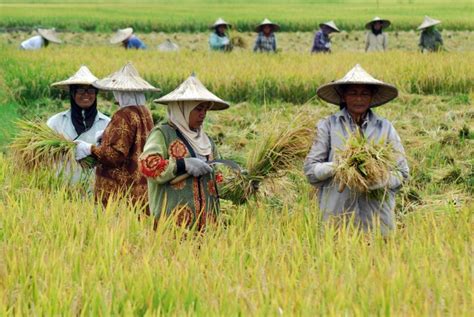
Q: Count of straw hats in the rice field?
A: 12